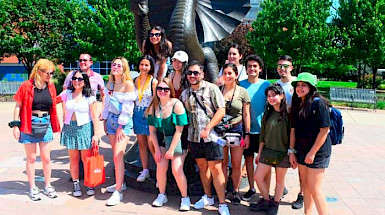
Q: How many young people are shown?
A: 15